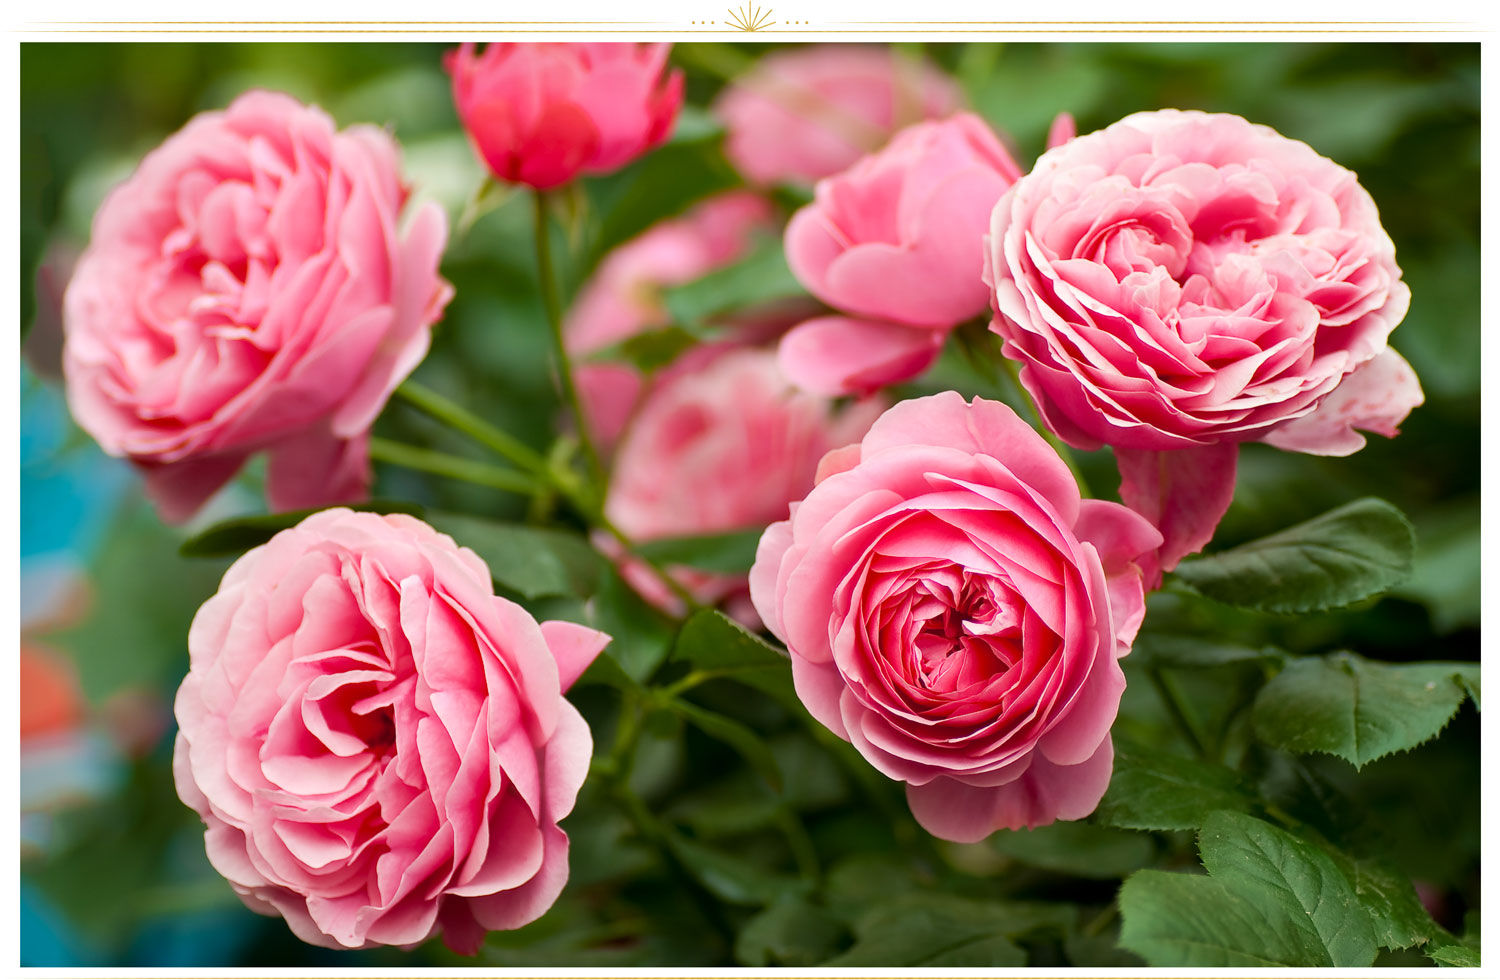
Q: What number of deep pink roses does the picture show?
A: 1